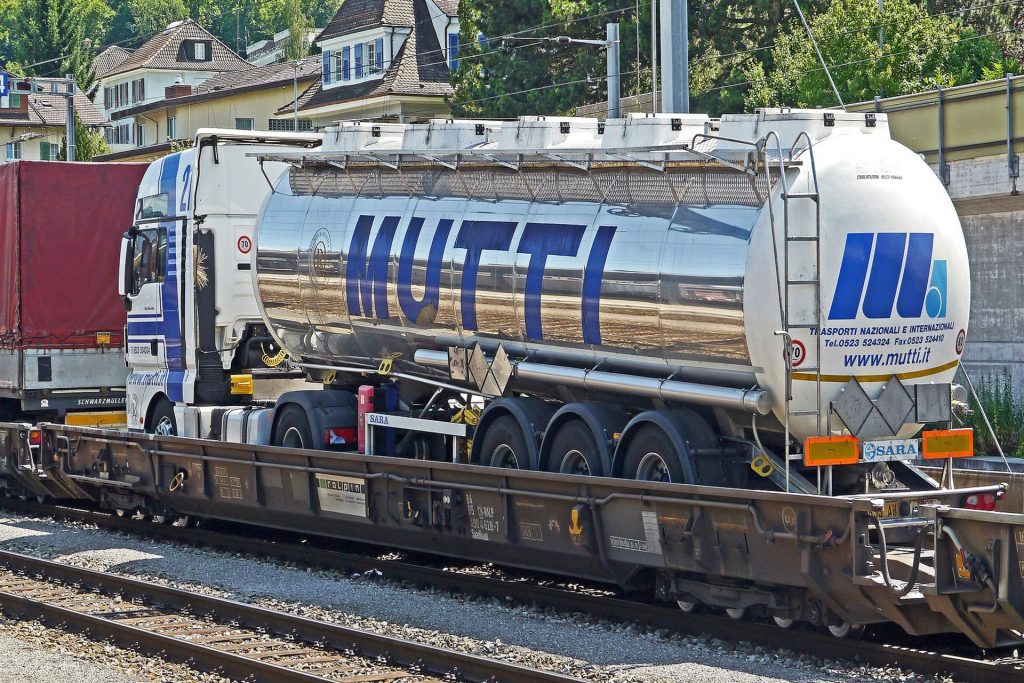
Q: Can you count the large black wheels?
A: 5